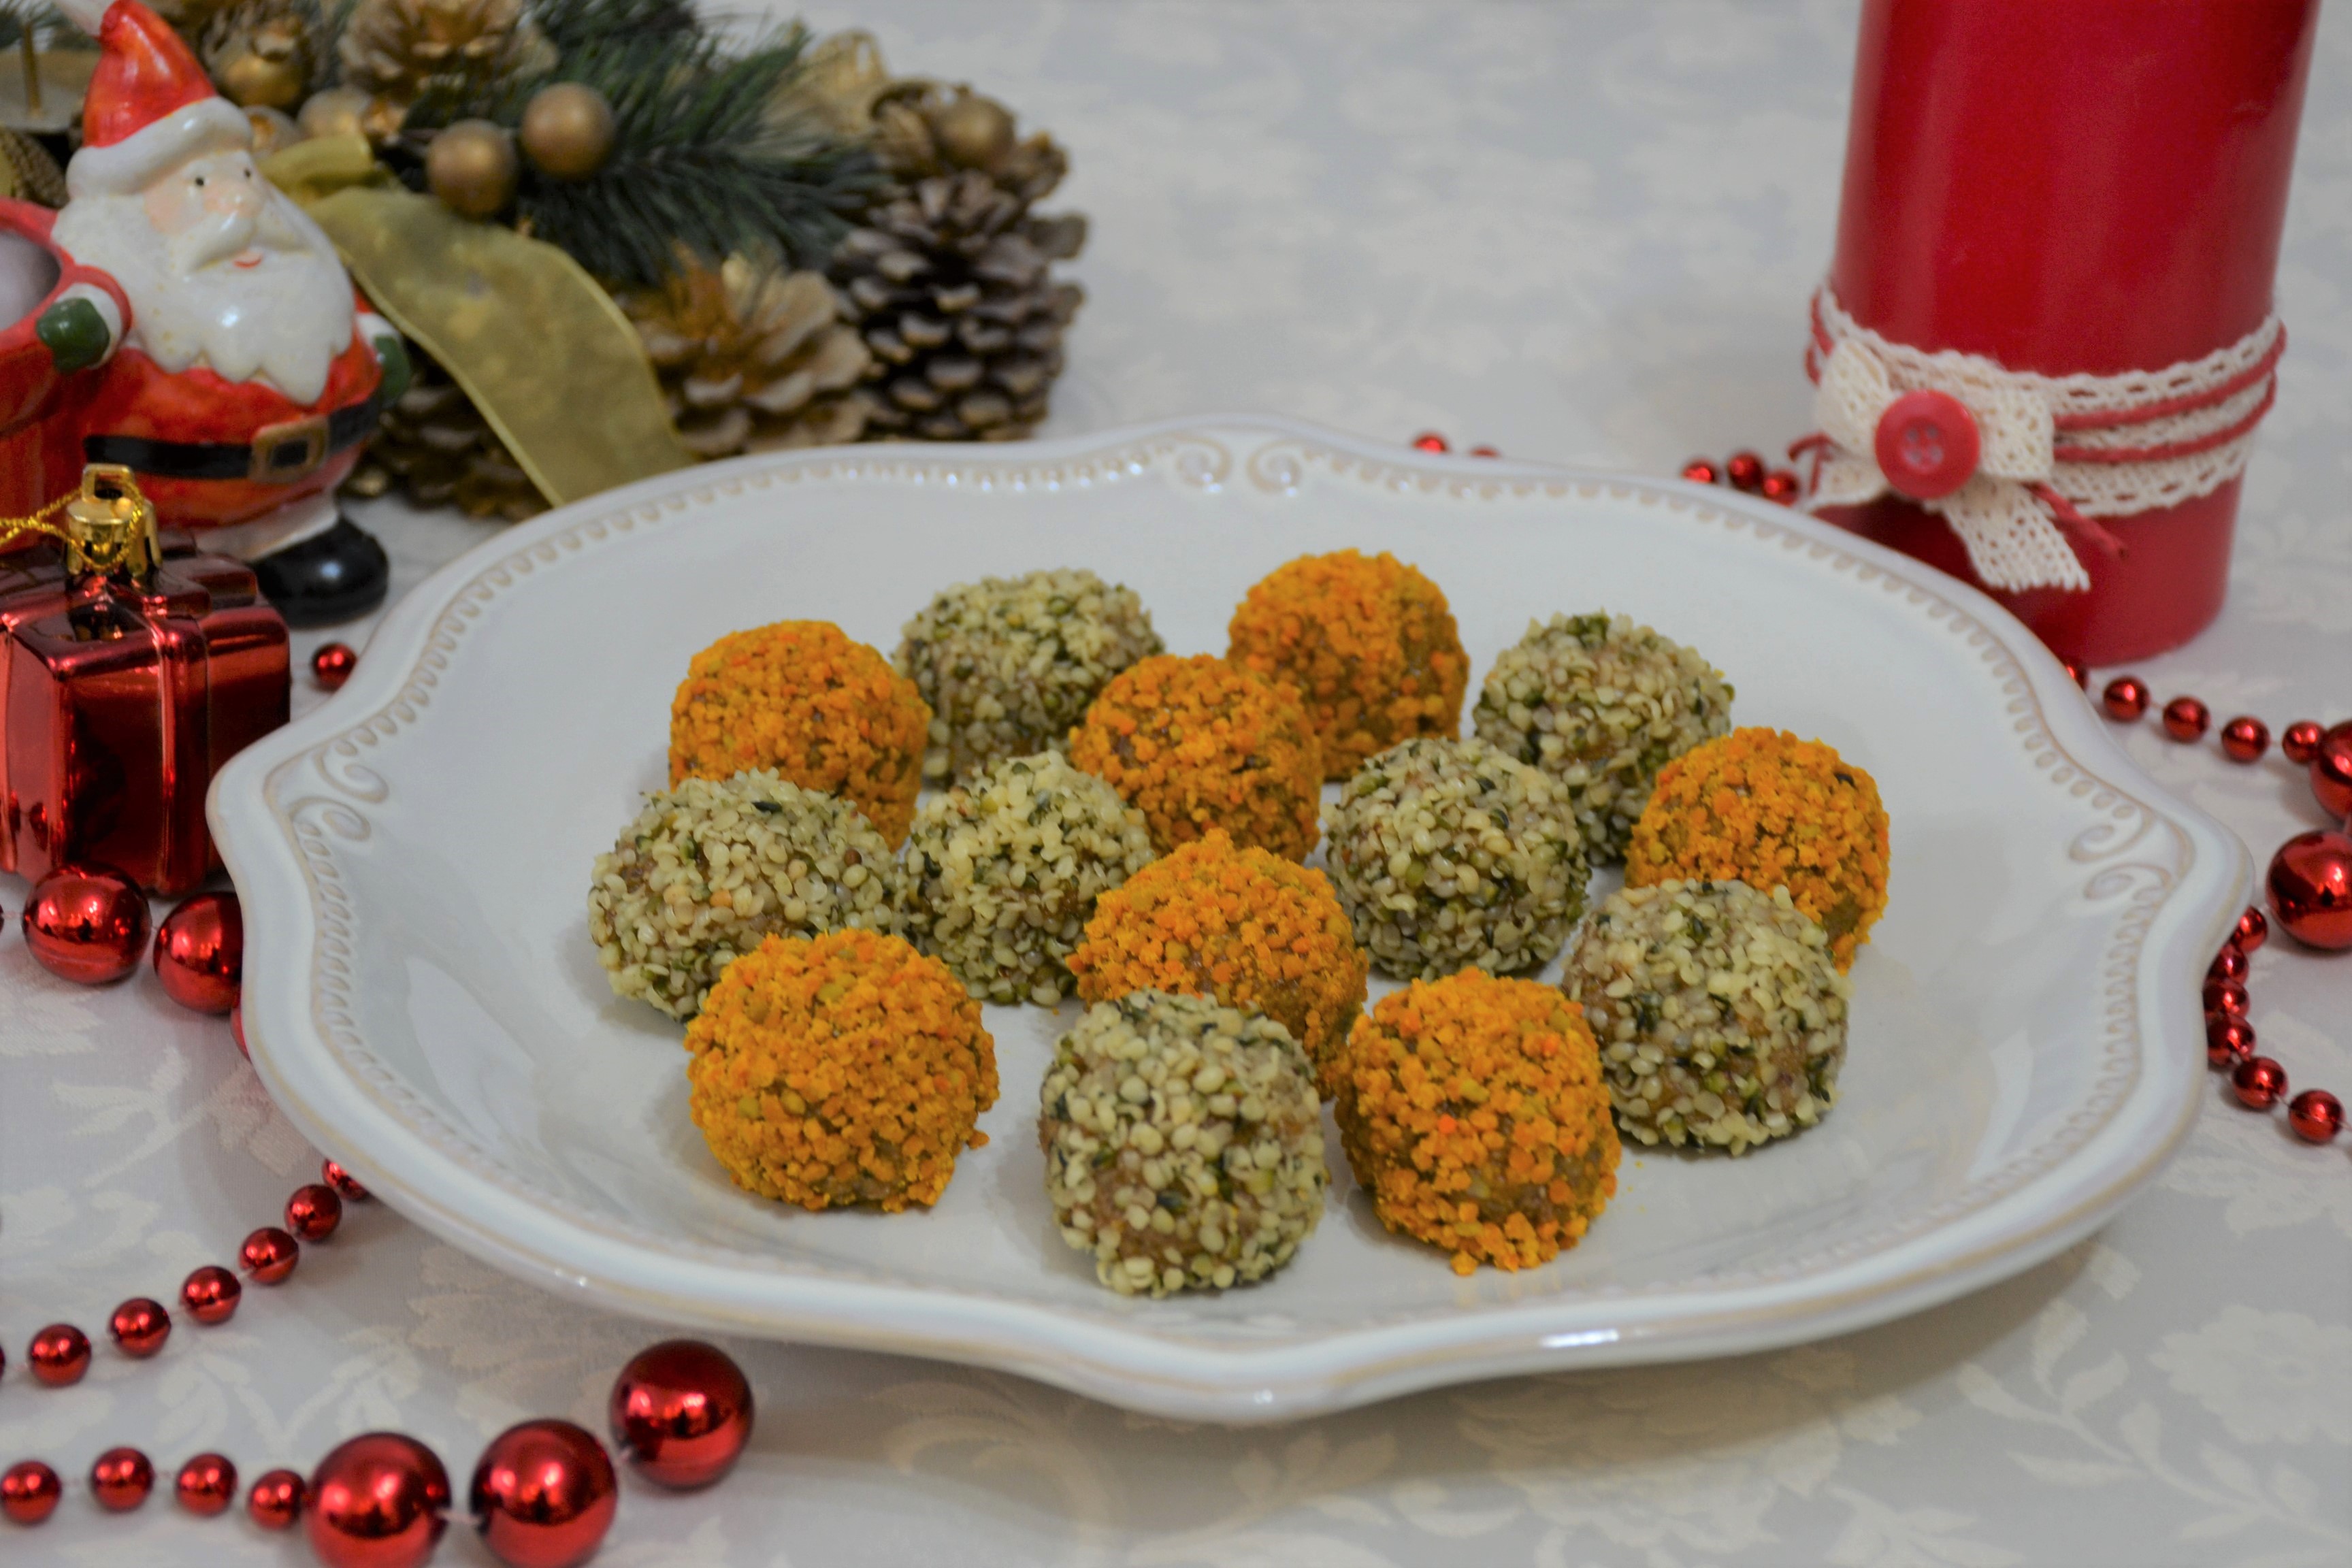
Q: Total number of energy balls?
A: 14